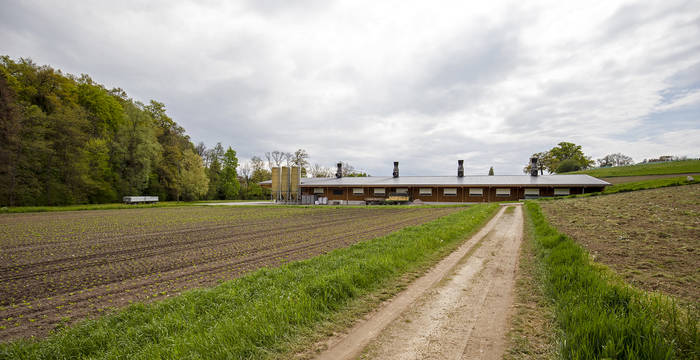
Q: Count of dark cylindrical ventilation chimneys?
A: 4